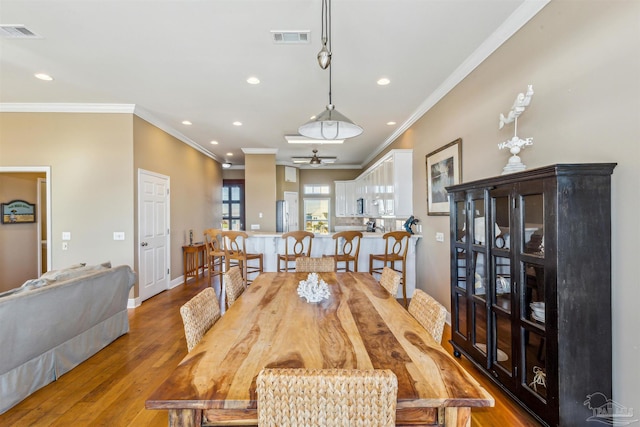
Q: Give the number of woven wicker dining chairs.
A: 6